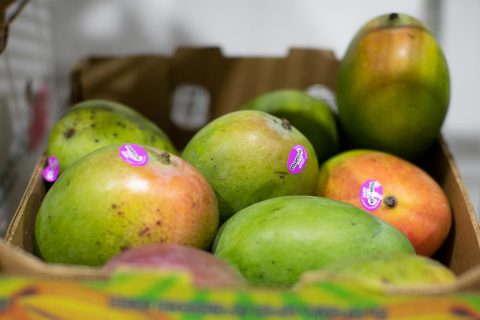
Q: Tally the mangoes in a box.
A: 9